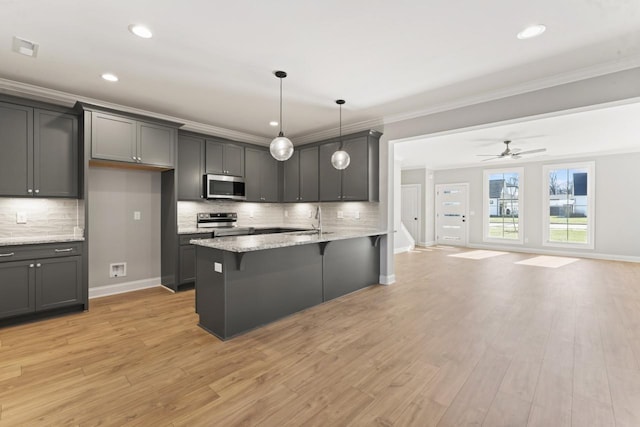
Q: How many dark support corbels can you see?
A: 3